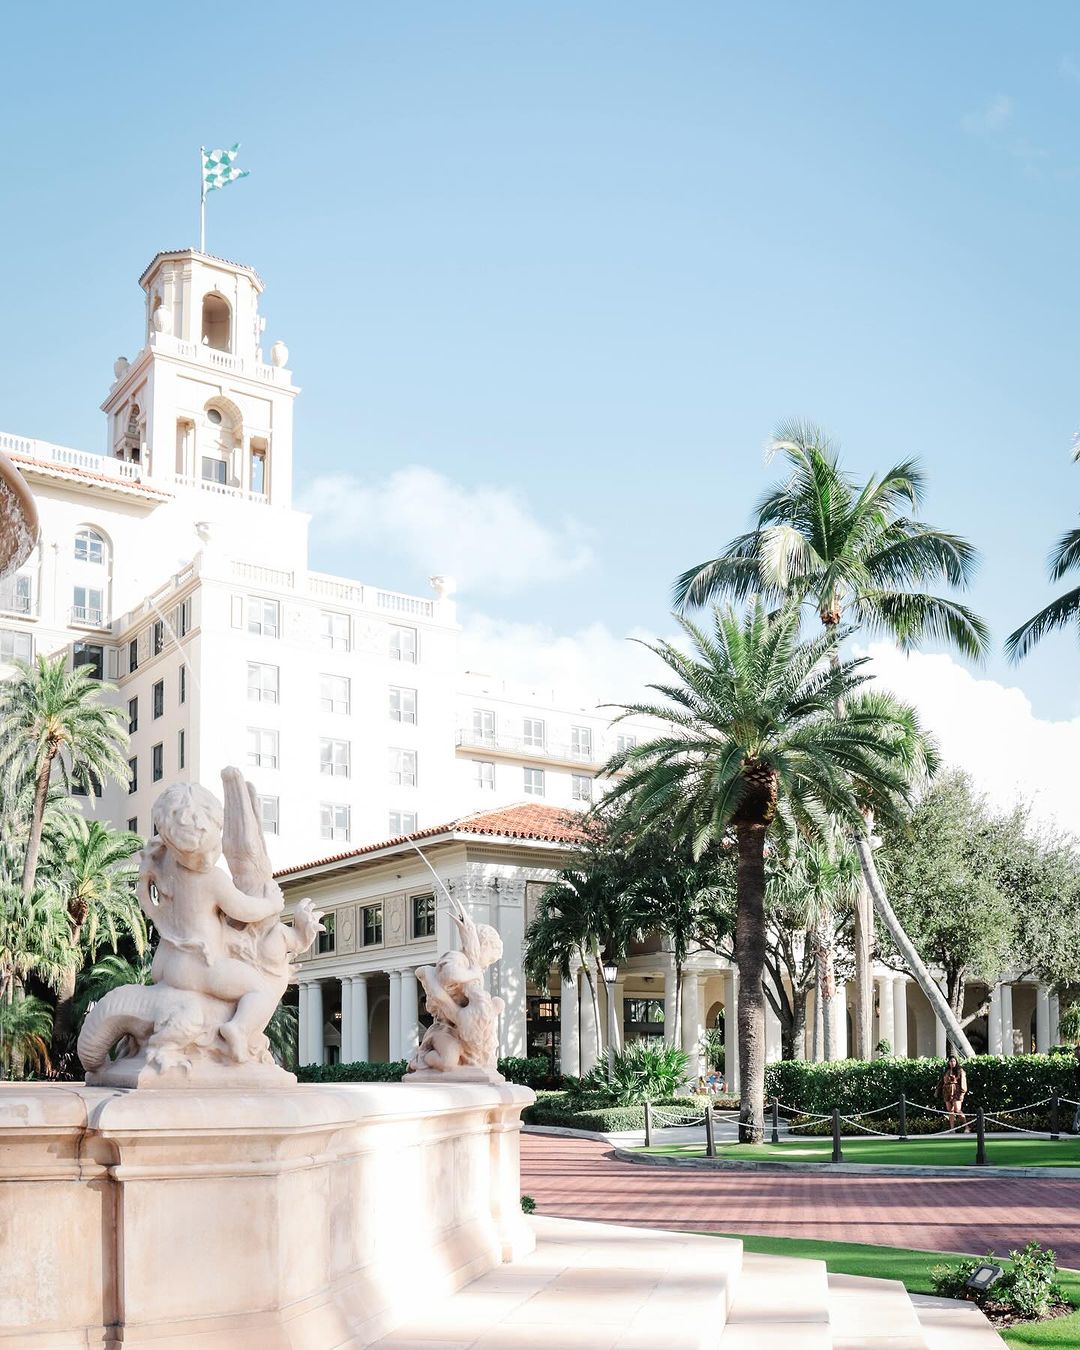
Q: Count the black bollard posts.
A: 7